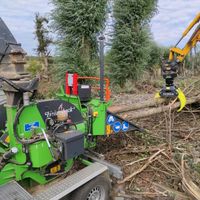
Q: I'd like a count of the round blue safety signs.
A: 3